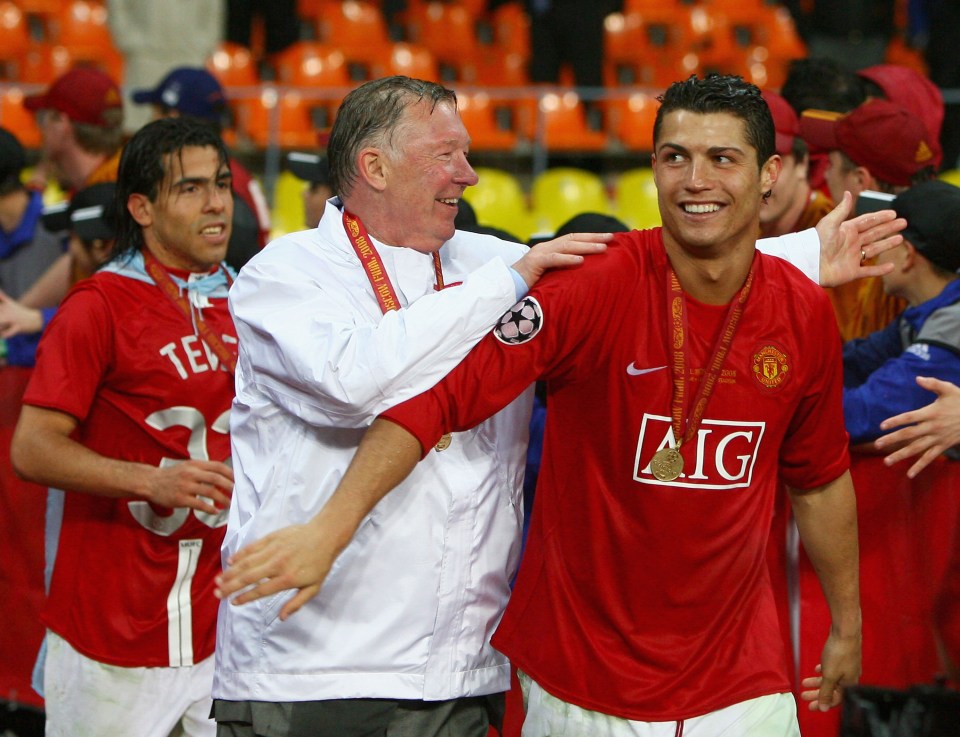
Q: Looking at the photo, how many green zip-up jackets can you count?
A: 0